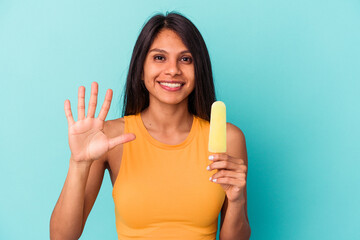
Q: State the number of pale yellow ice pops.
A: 1